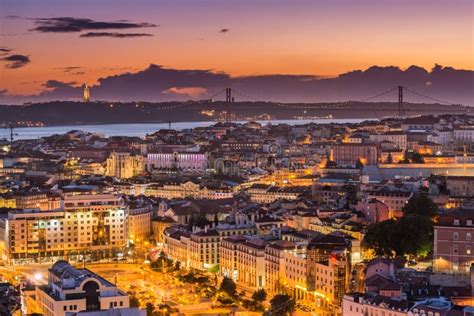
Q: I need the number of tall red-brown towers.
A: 2